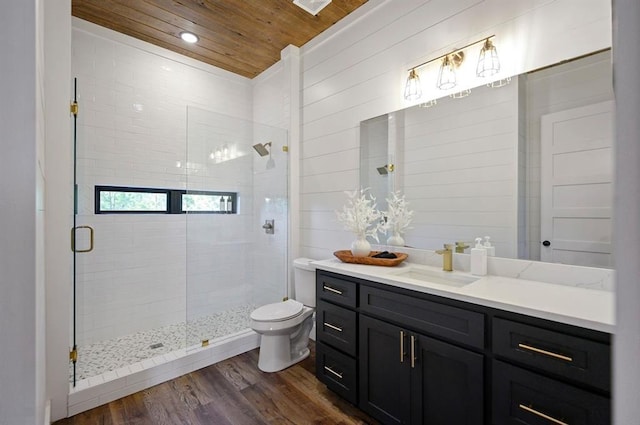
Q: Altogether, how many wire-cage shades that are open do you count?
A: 3